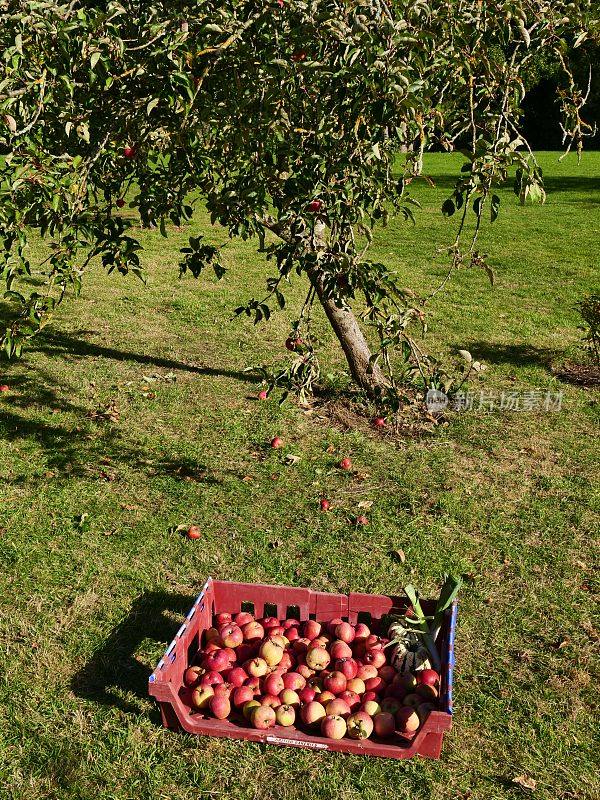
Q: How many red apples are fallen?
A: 8